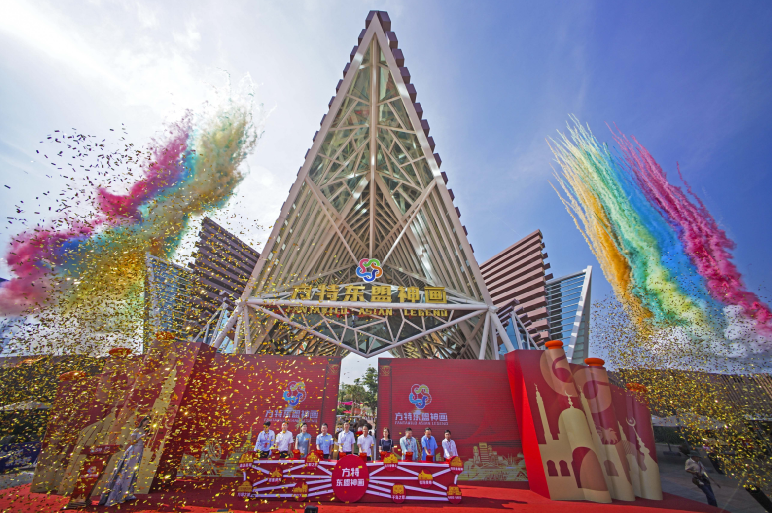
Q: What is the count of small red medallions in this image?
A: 10